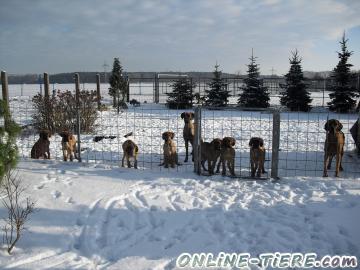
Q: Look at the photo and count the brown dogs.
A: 9